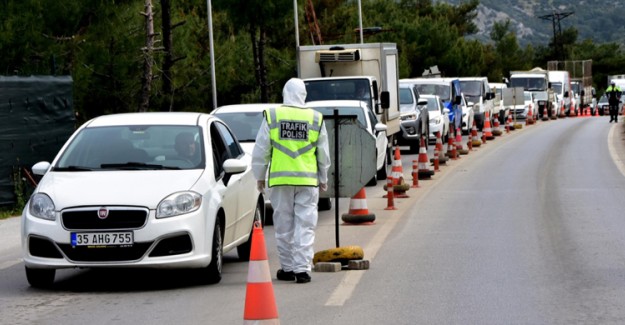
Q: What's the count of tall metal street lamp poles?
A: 3